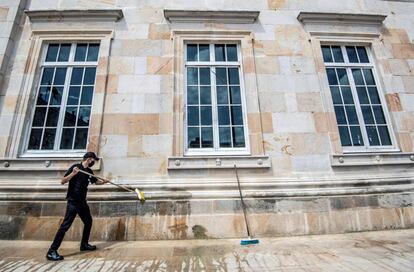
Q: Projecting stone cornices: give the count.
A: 3